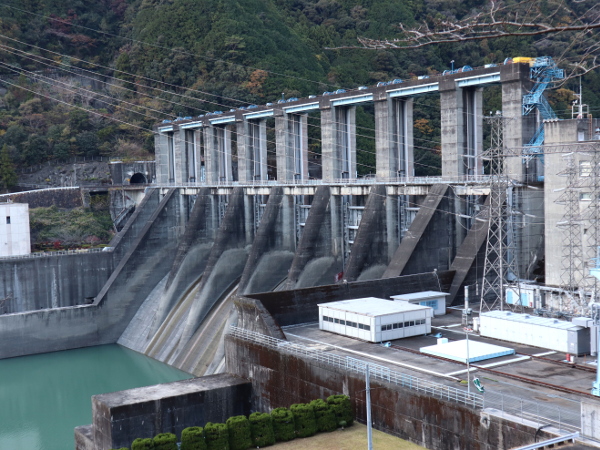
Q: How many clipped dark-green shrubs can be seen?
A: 11